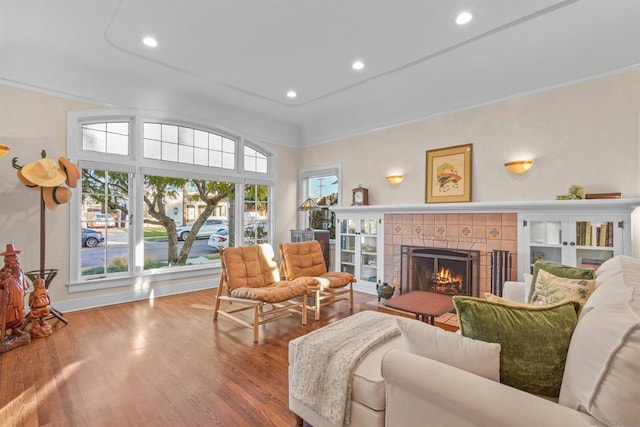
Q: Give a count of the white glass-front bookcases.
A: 2